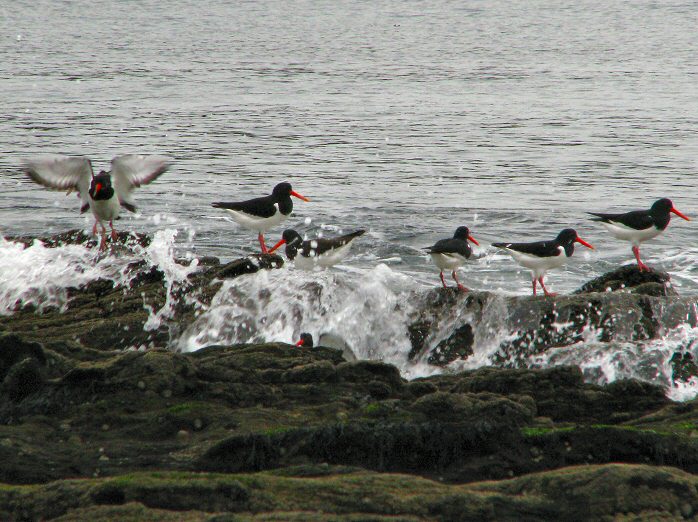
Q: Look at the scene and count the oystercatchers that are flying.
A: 1